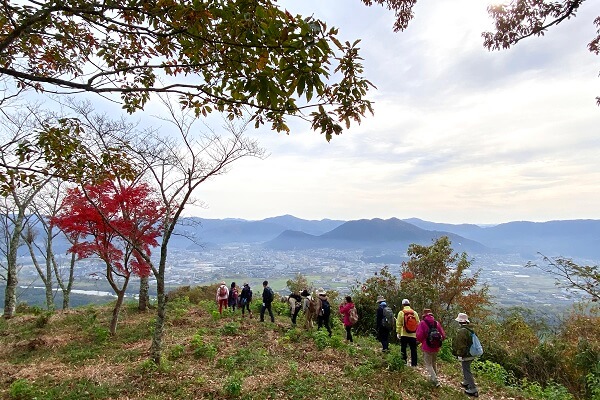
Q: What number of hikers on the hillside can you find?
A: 12